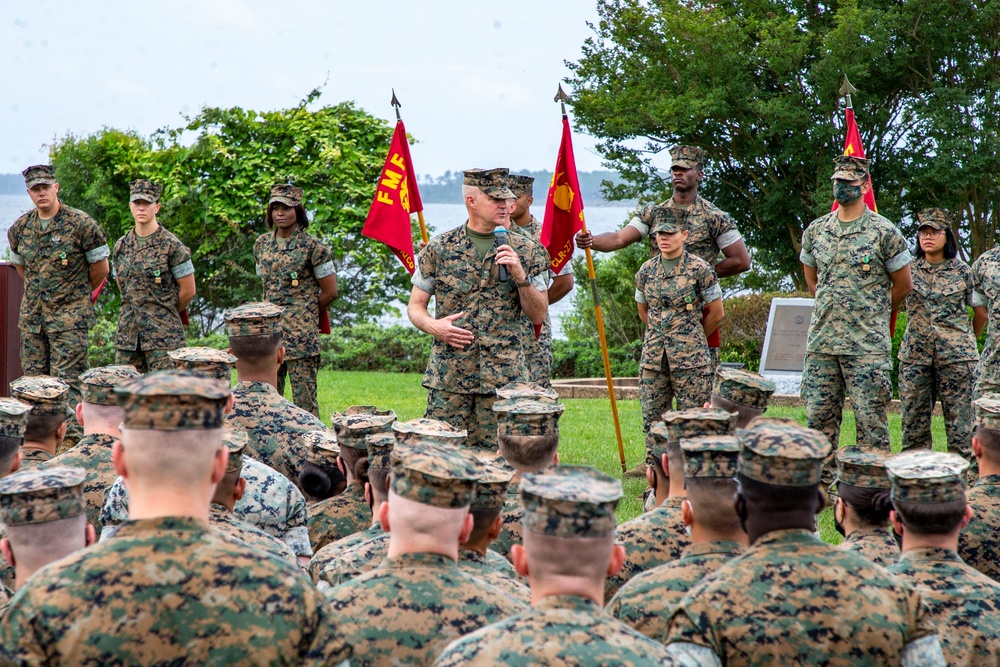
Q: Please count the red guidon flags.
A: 3